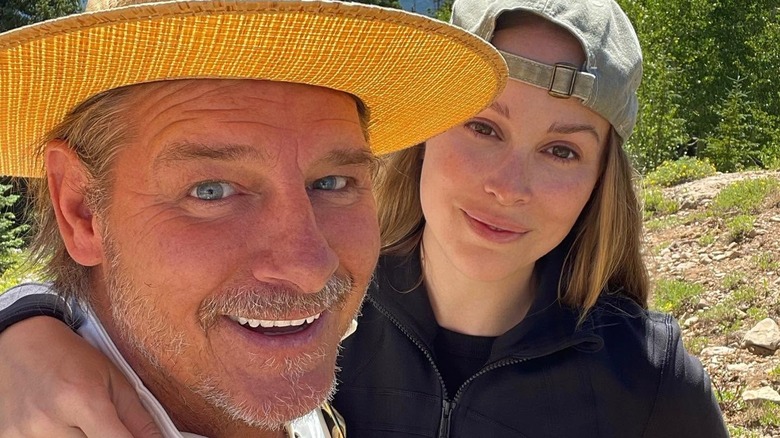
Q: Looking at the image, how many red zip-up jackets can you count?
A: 0